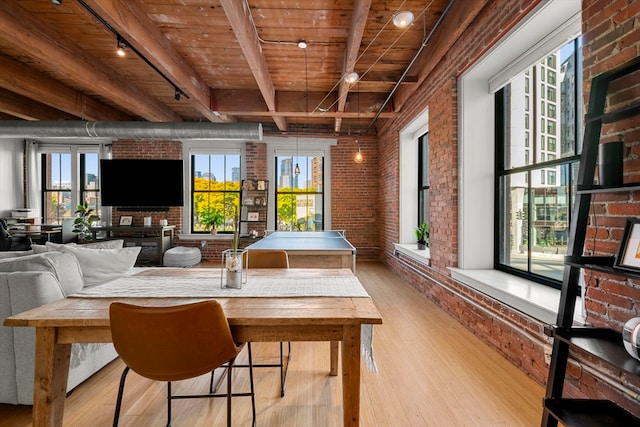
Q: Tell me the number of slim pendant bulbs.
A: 2